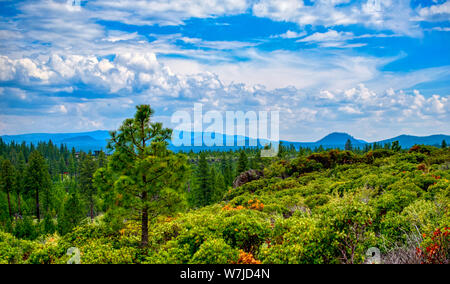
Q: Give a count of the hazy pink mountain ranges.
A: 0